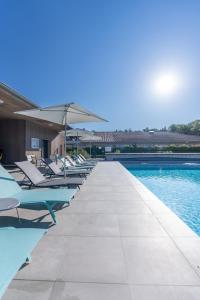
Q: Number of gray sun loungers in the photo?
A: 2